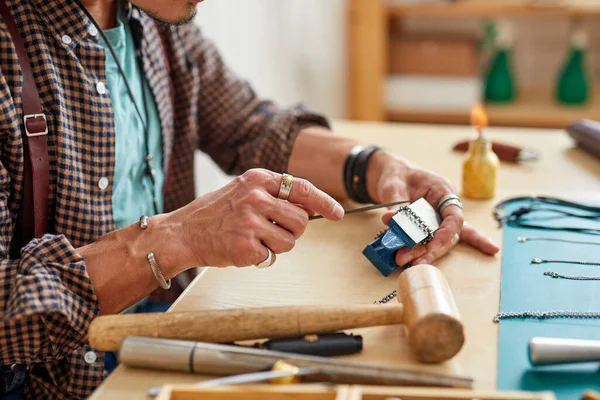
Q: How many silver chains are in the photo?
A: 5